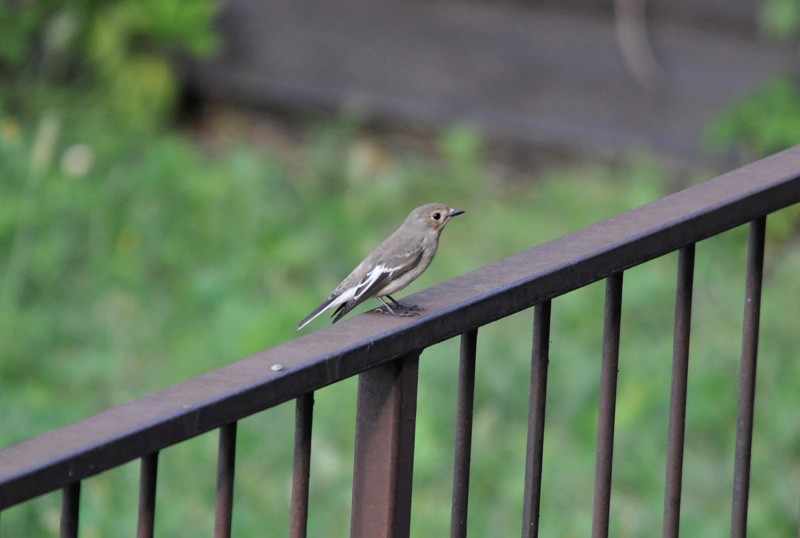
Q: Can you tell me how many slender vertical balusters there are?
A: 9